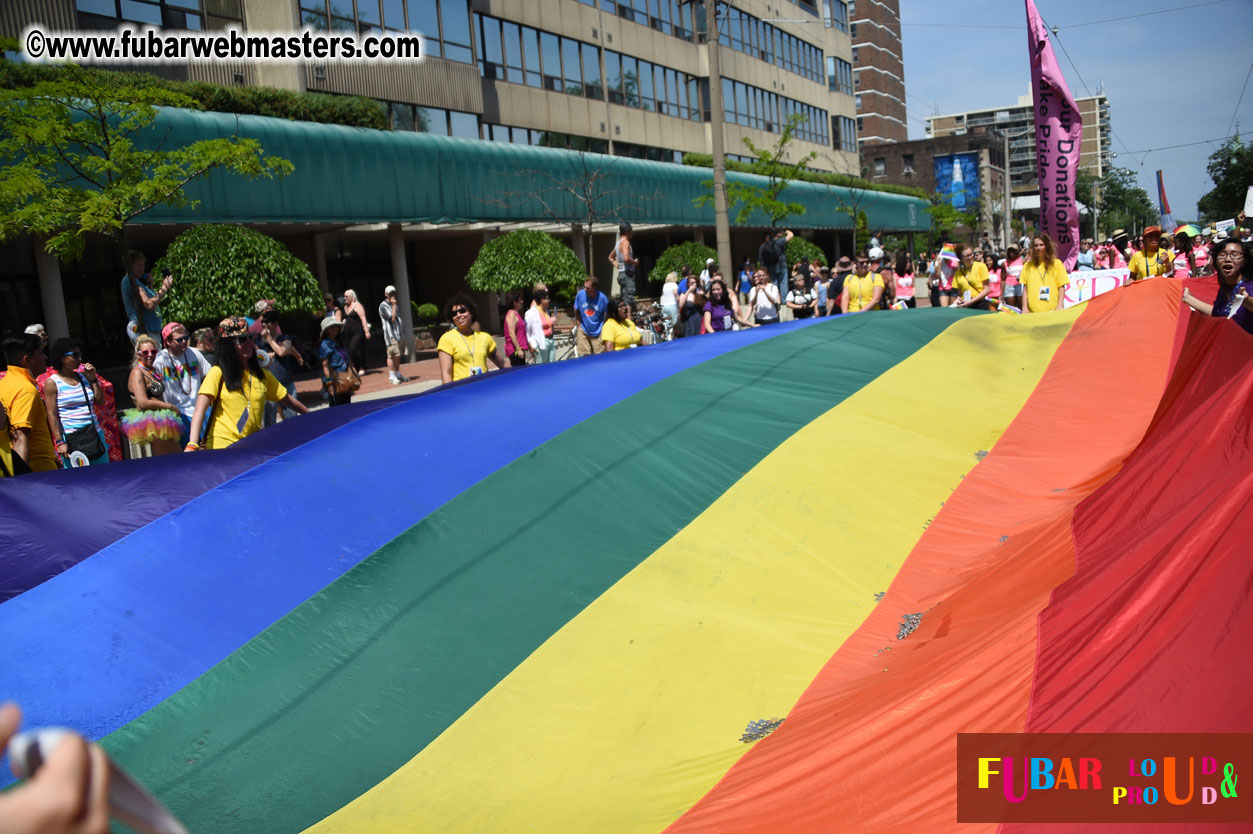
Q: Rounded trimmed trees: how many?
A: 4